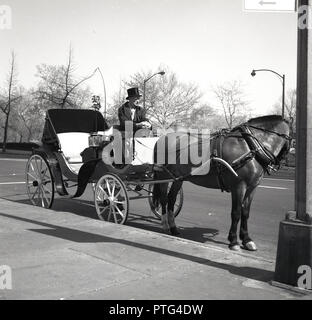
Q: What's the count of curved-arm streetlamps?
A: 2